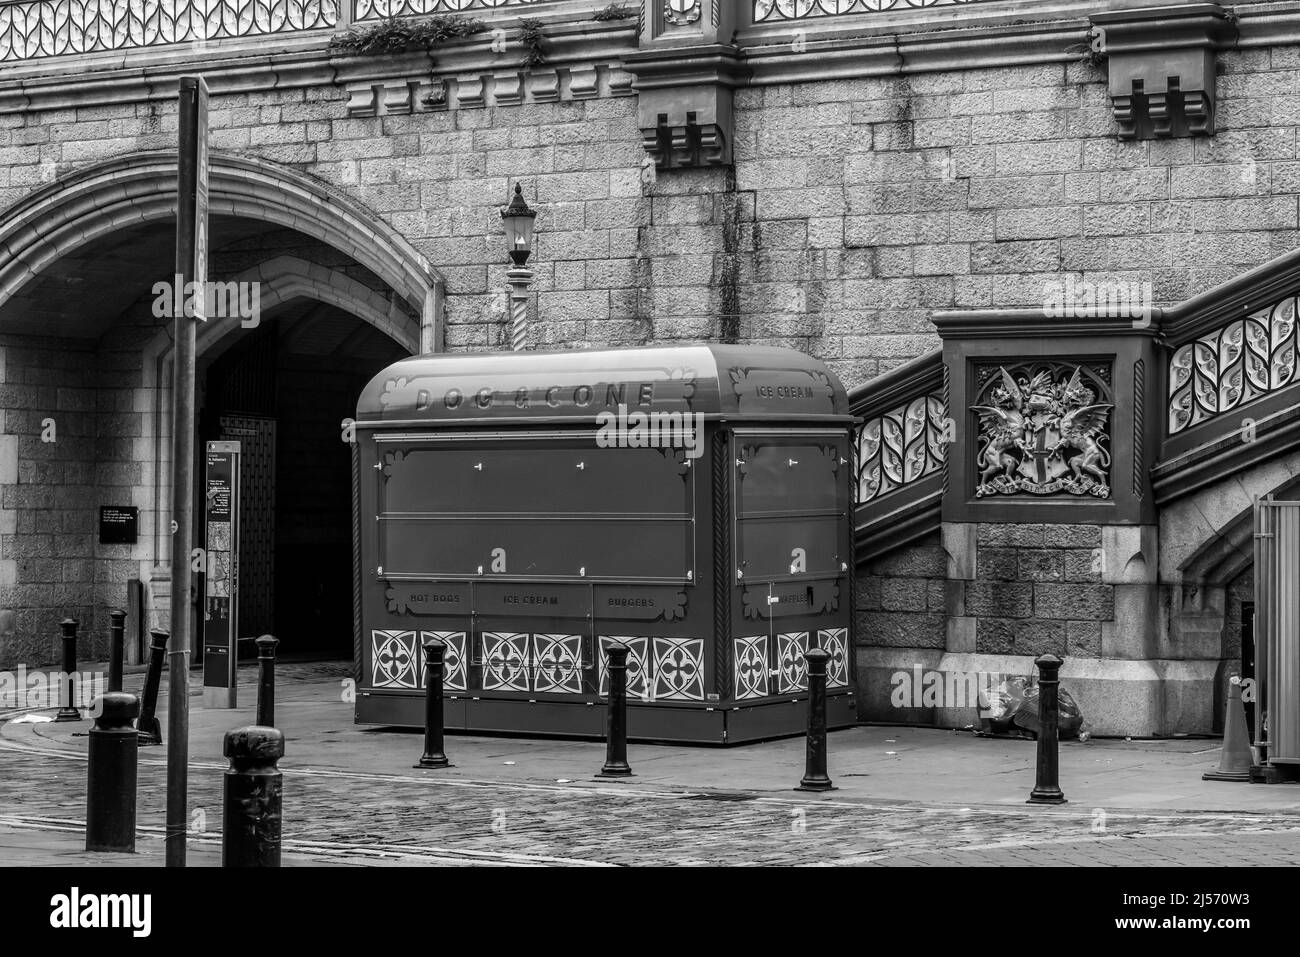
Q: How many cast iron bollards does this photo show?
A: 10